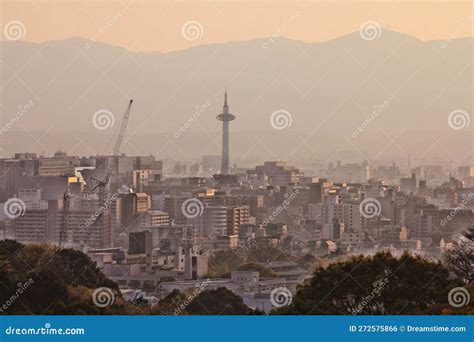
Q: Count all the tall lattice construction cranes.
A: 2